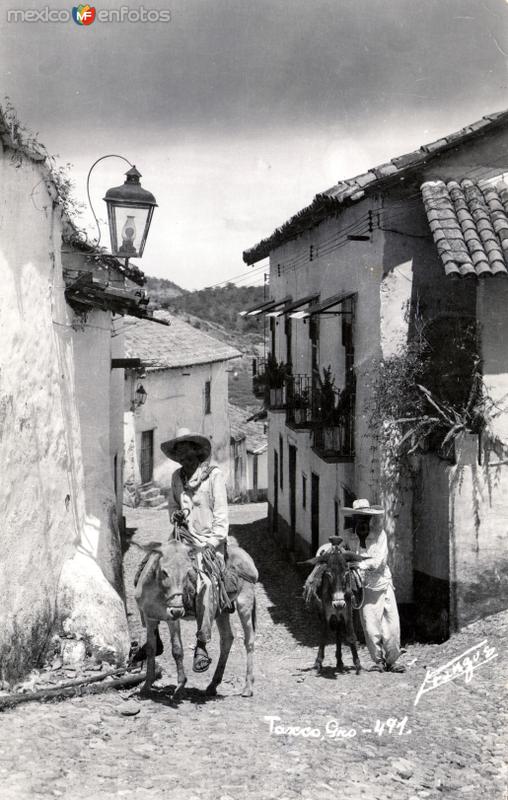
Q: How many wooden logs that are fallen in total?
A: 2